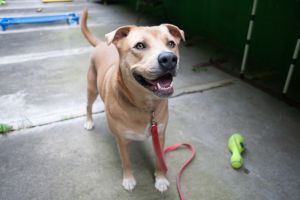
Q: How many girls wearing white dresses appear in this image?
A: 0